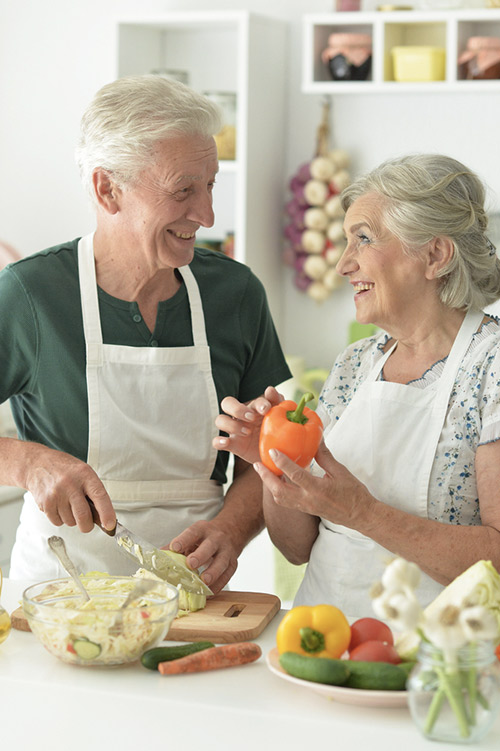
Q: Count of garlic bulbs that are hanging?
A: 12